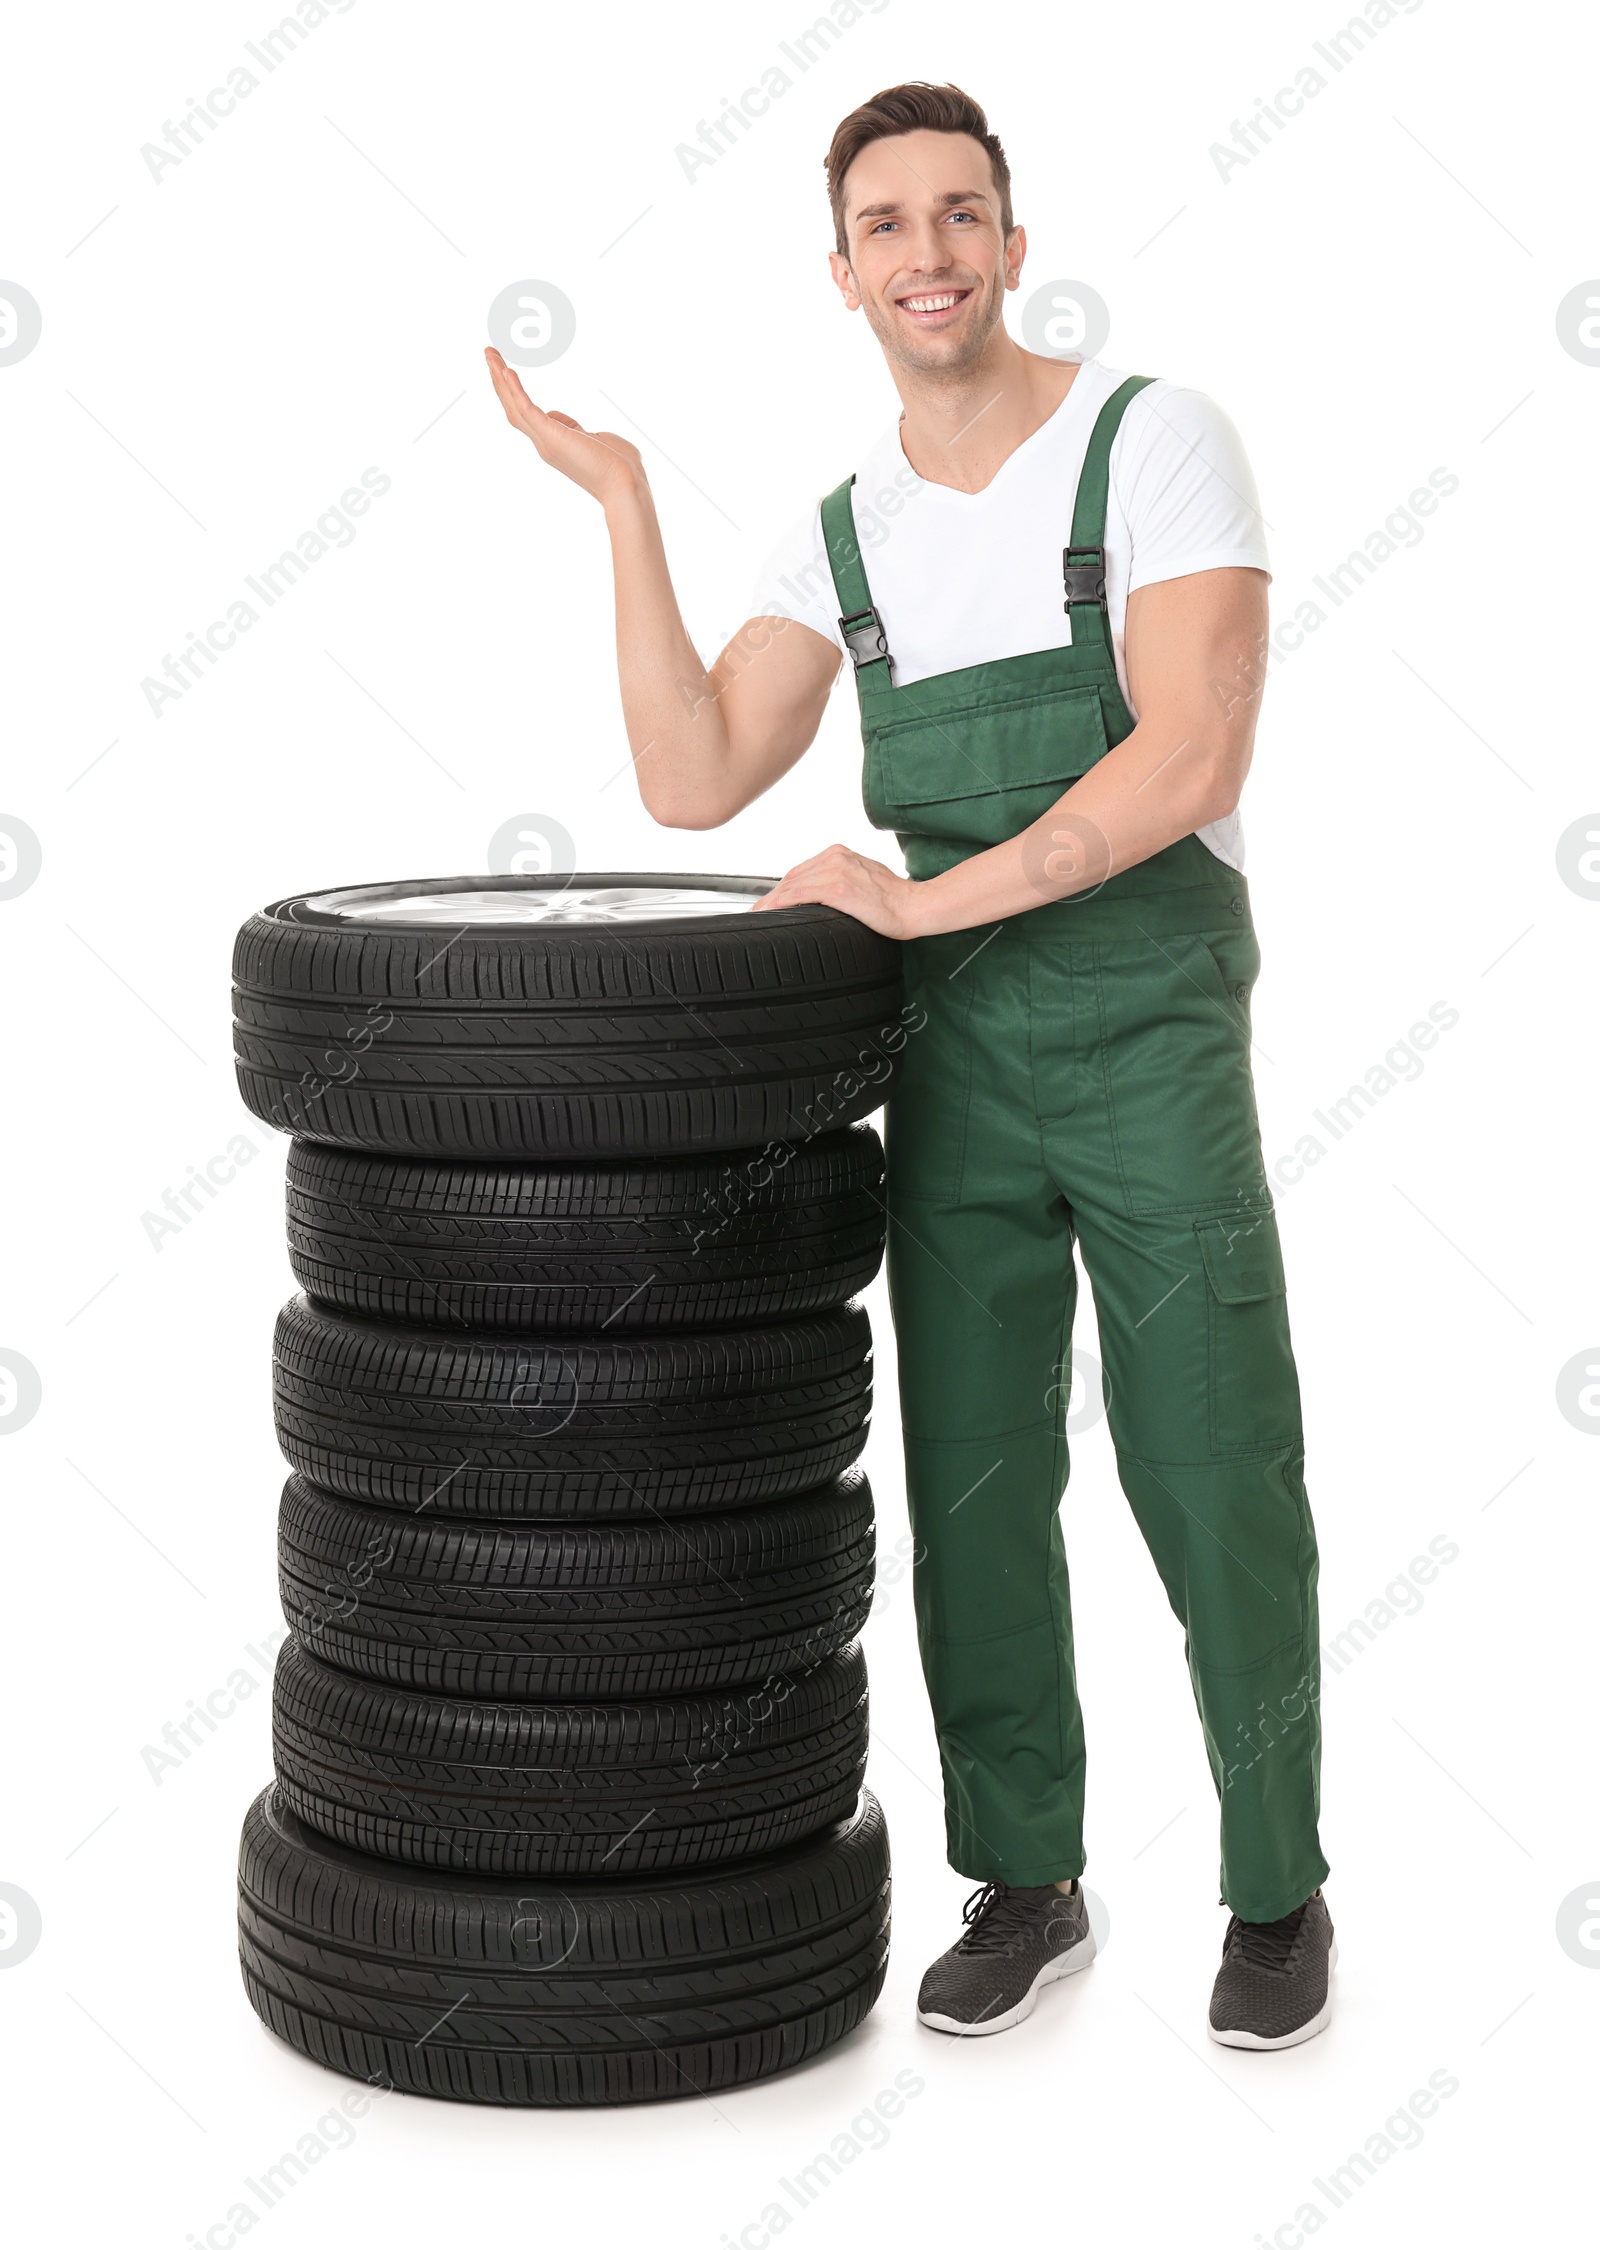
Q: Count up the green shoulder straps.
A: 2